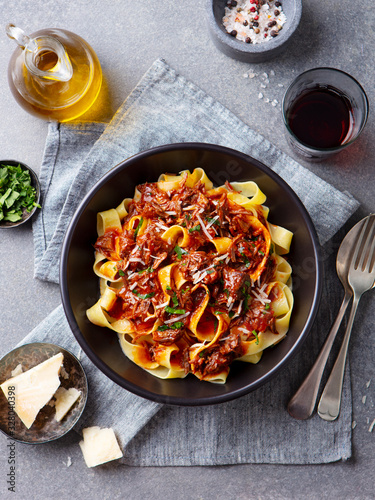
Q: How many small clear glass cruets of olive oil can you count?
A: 1